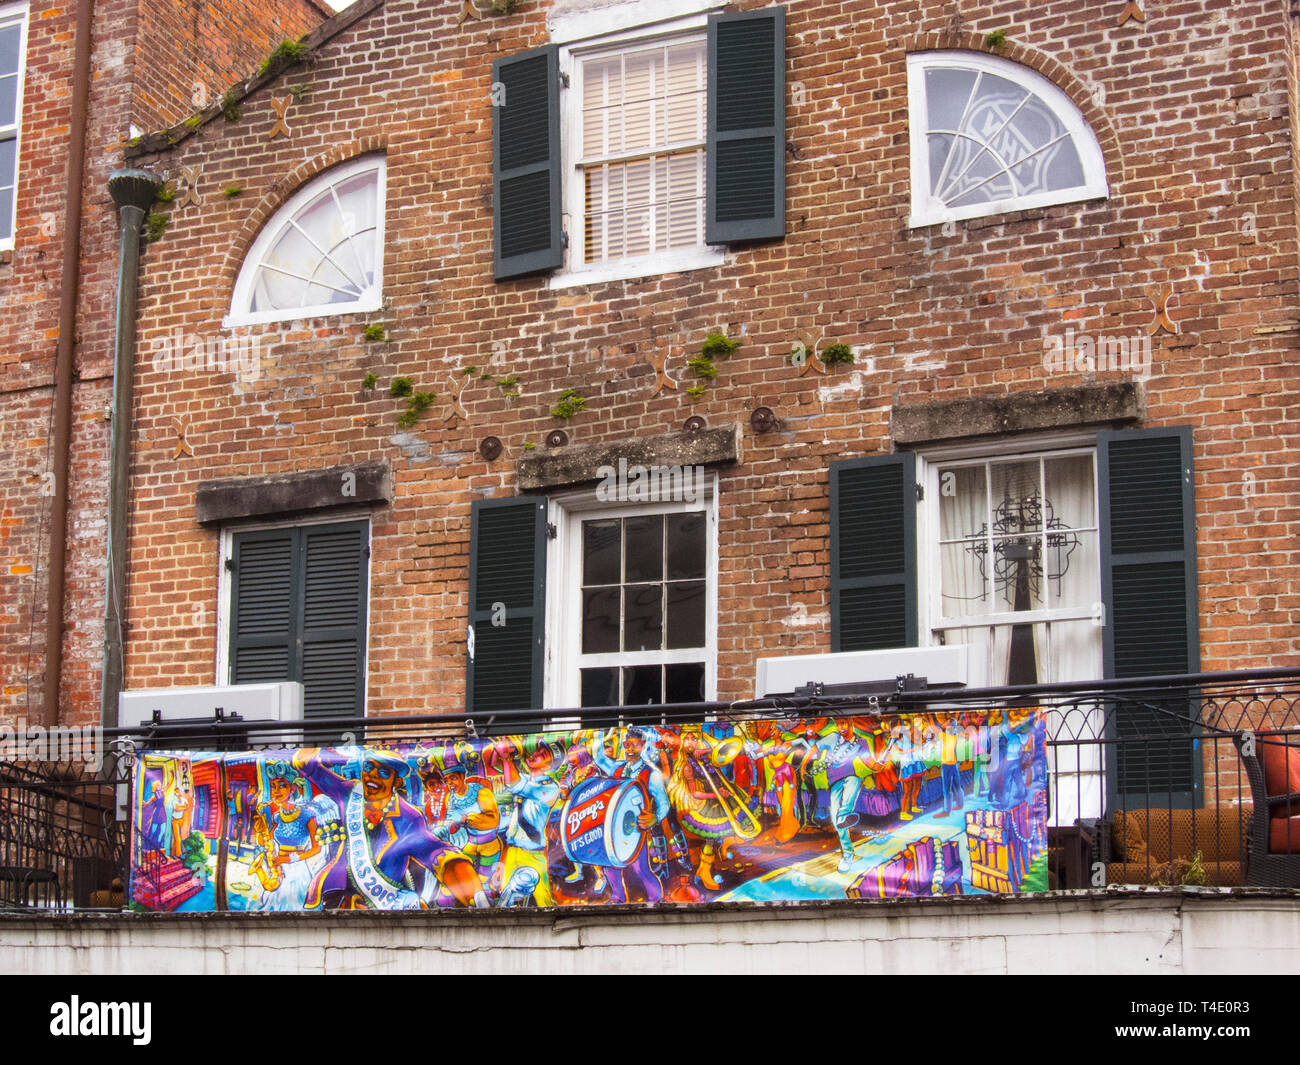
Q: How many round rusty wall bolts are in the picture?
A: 4